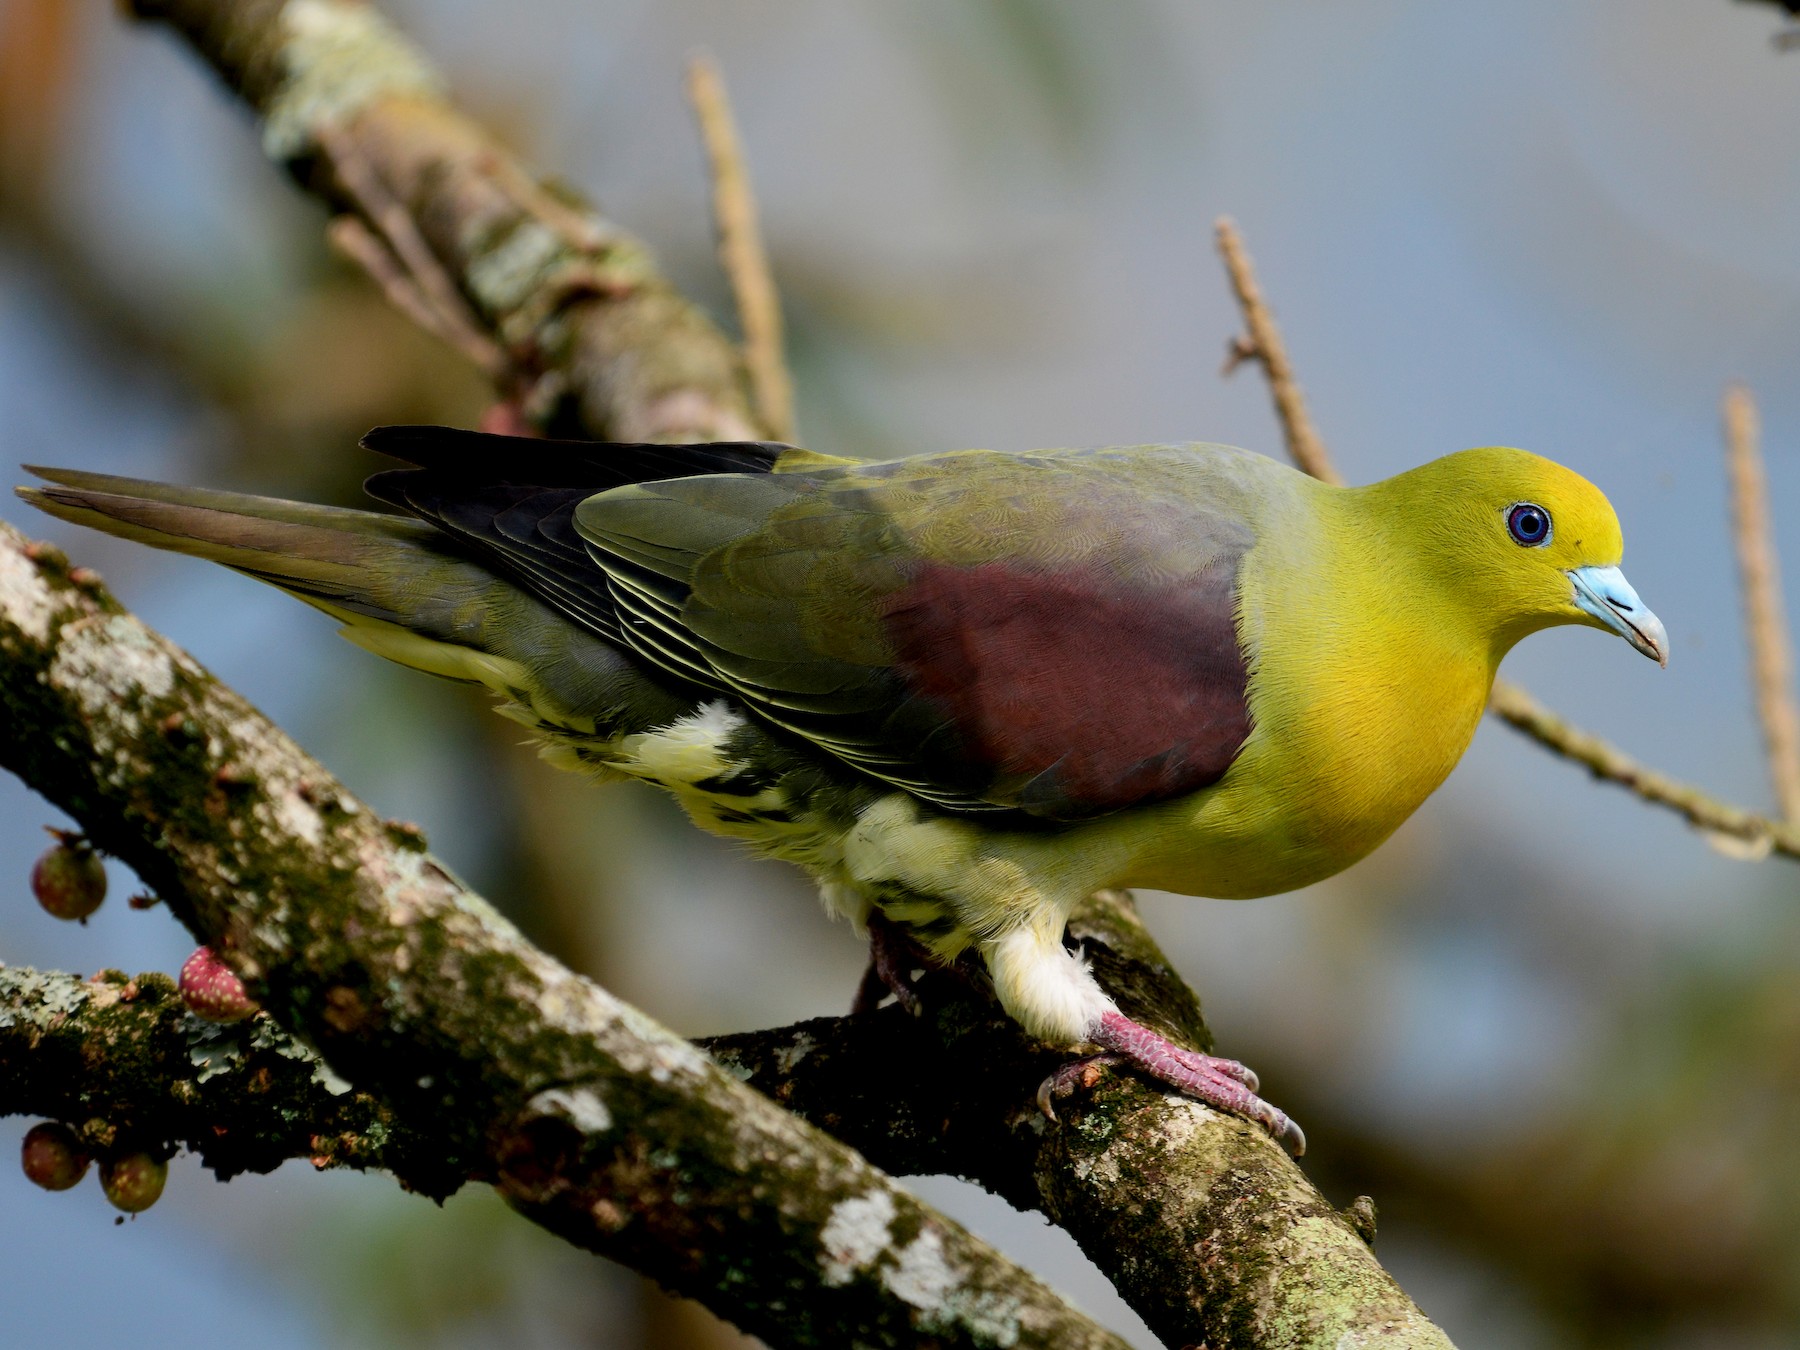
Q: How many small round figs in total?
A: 4